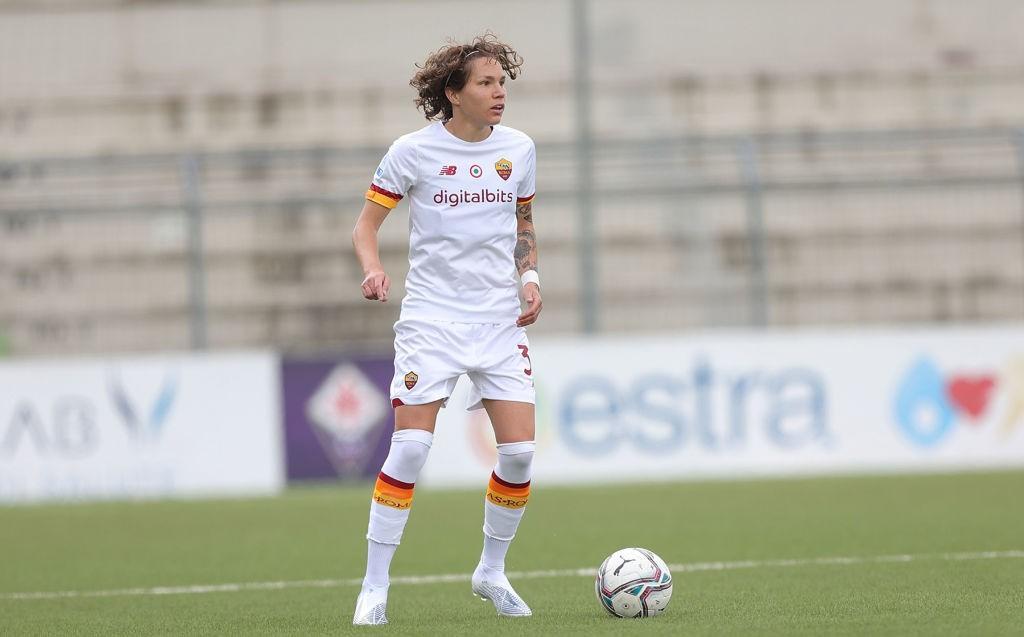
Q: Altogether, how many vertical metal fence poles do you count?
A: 3